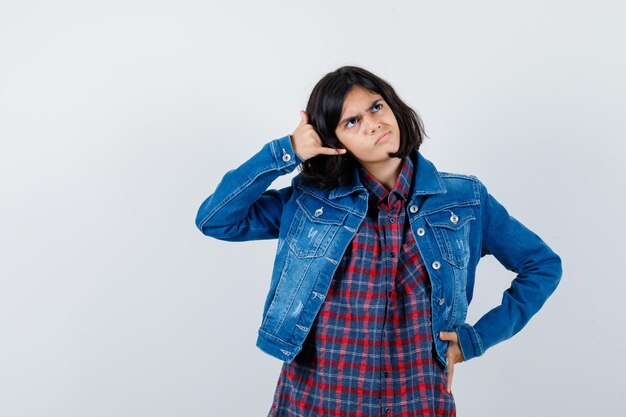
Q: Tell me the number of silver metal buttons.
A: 7